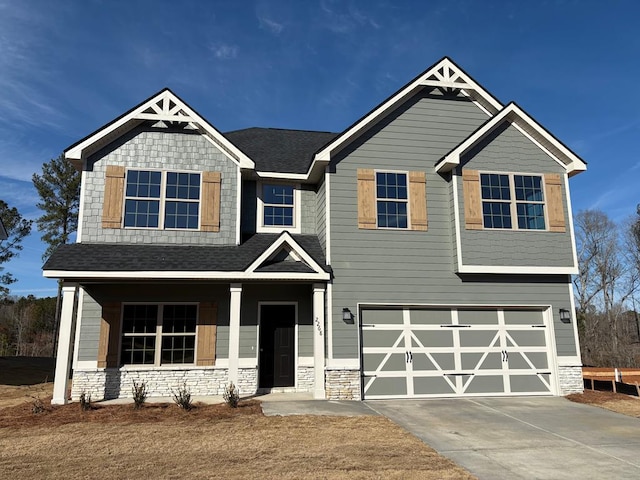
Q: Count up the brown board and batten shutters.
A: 8